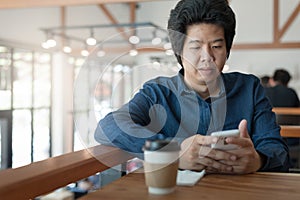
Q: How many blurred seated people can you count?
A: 2